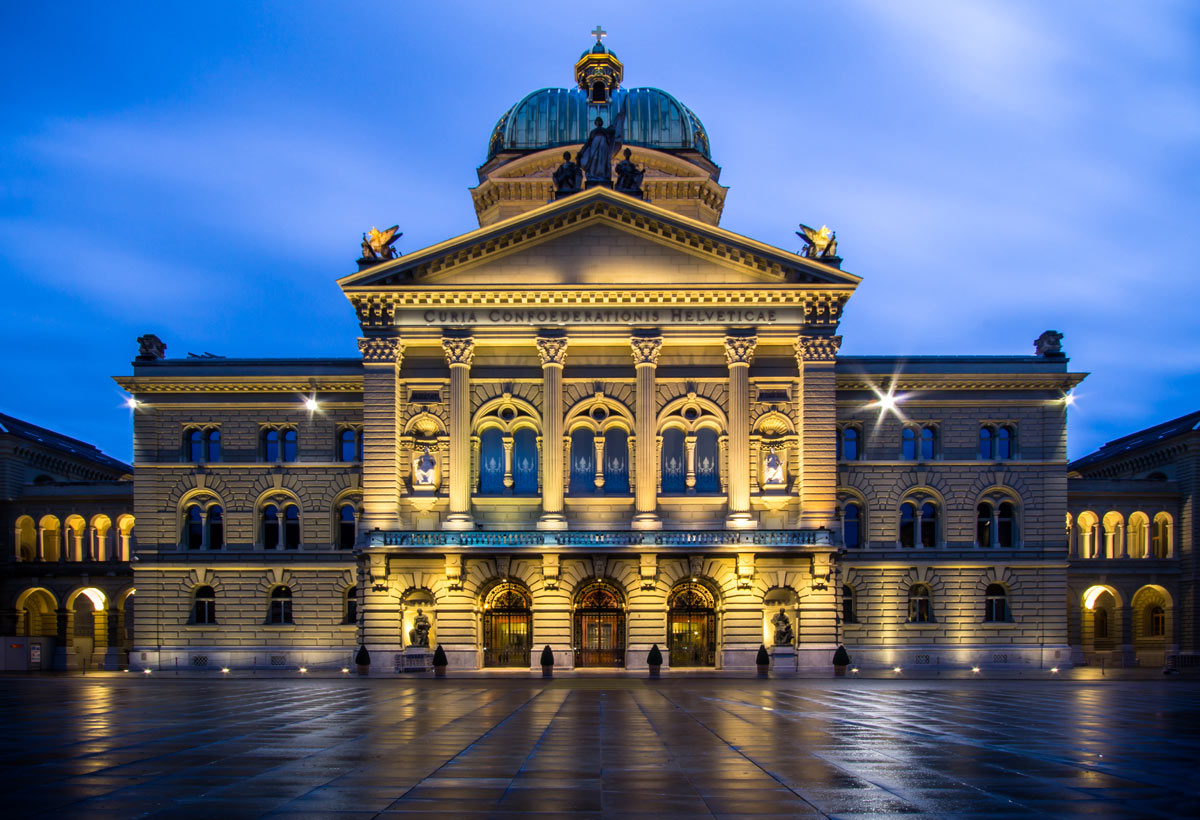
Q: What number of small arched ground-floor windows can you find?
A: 6